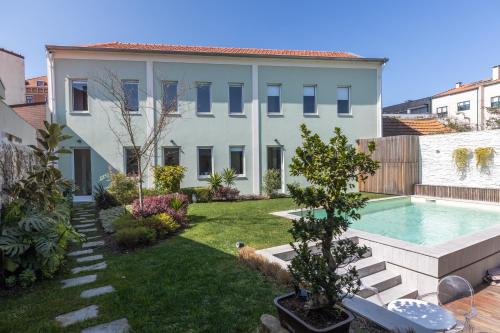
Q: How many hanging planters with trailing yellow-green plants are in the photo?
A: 2